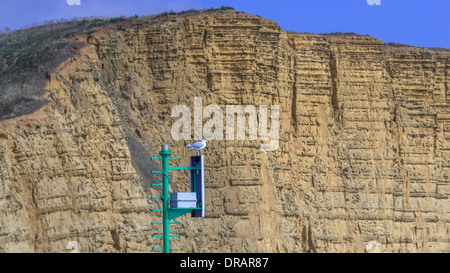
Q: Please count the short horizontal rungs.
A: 11